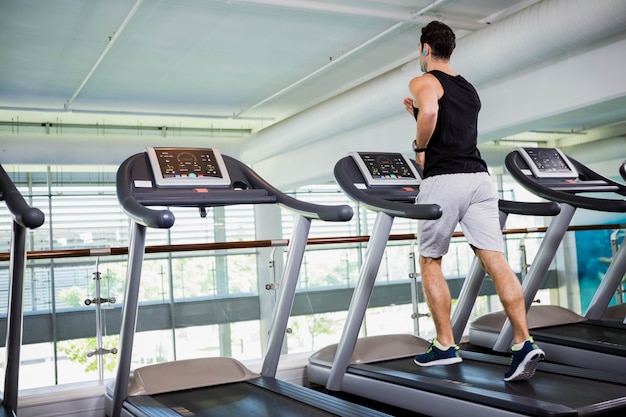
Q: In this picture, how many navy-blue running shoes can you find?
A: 2